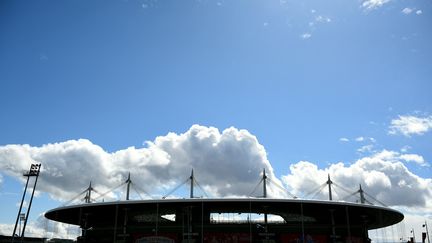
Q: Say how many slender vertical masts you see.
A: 6